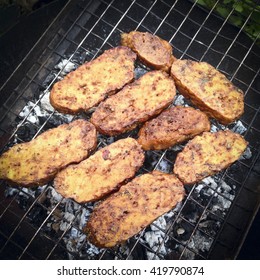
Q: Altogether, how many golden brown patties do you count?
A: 9